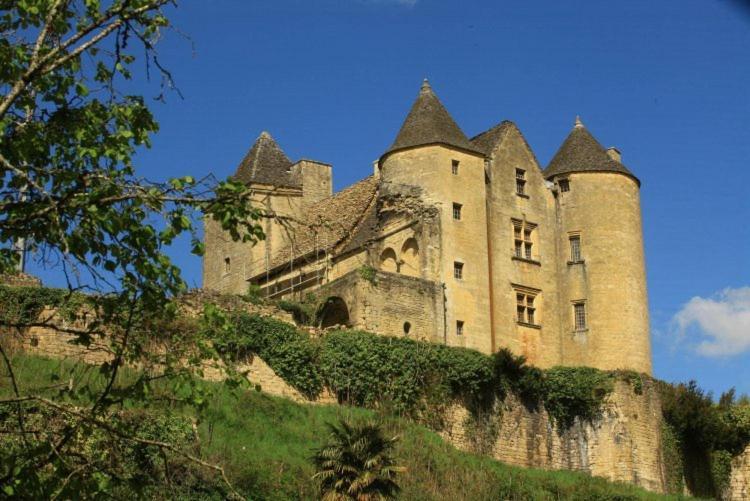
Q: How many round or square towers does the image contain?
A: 3